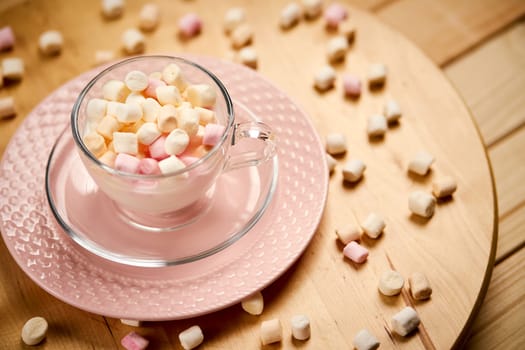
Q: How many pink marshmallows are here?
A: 12